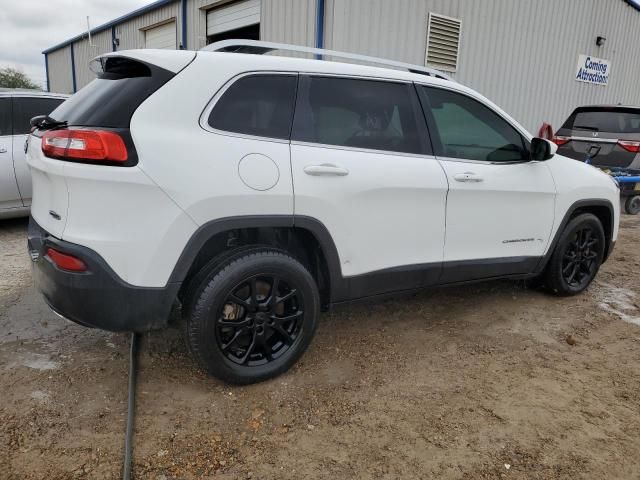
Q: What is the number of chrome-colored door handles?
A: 0